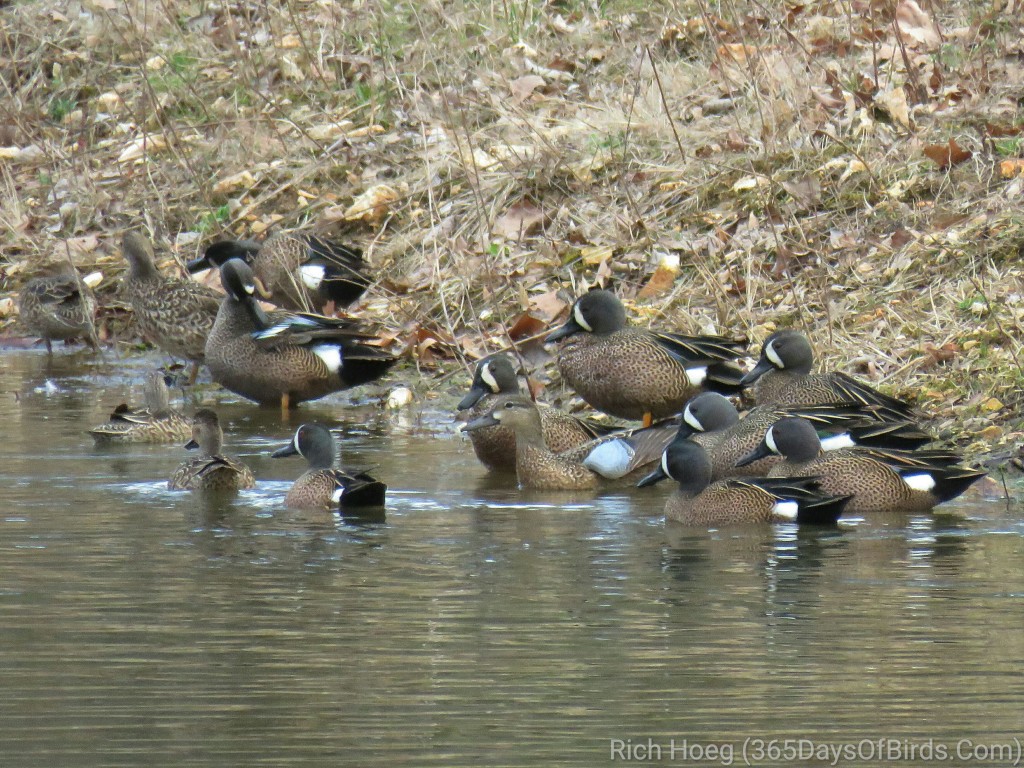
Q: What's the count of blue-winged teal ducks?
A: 14